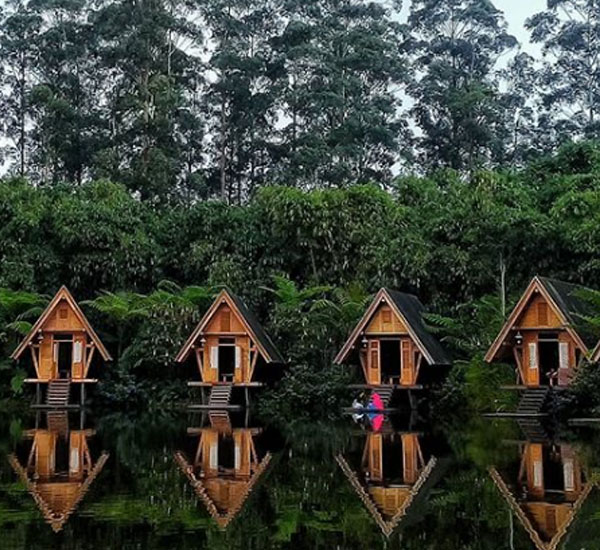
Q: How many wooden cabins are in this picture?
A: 4